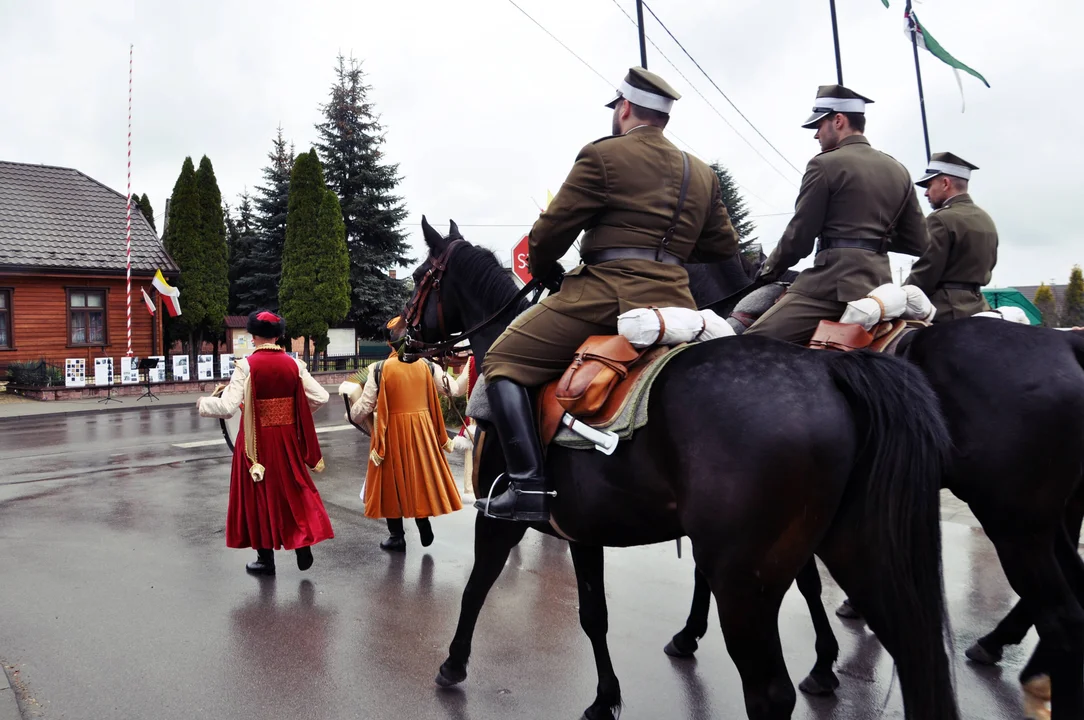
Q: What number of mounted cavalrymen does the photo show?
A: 3